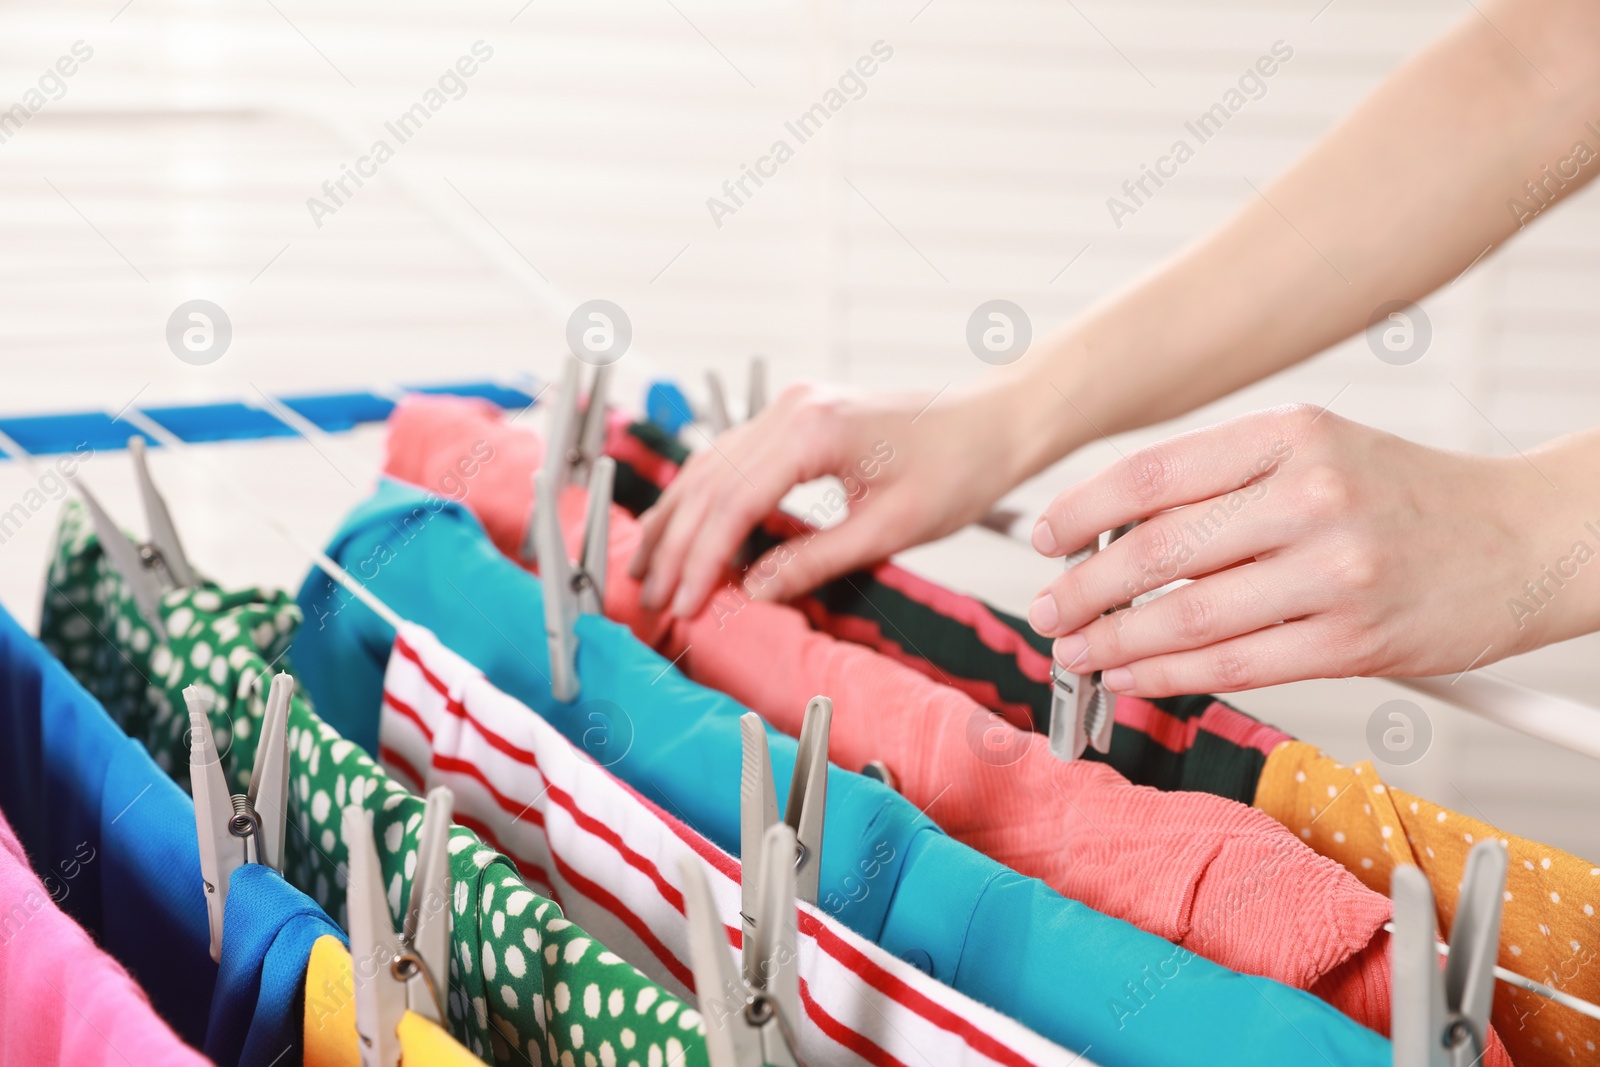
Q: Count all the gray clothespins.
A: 10